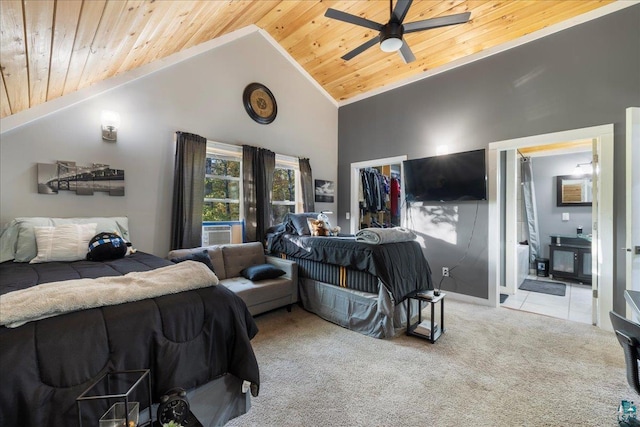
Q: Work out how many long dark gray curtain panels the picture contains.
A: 4